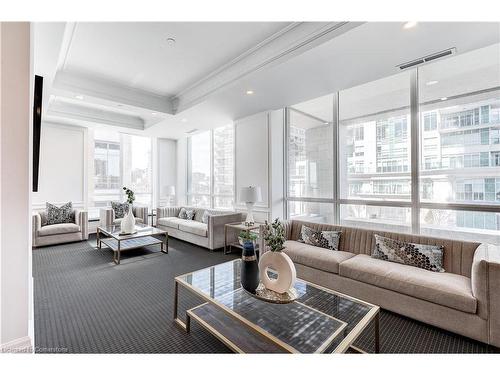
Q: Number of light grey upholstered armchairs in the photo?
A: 2